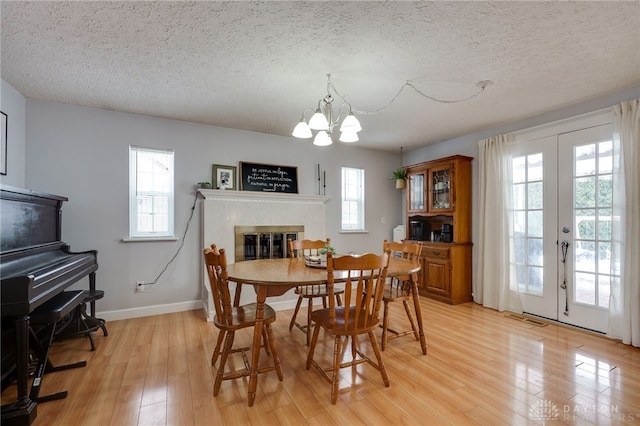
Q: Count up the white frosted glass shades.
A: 5